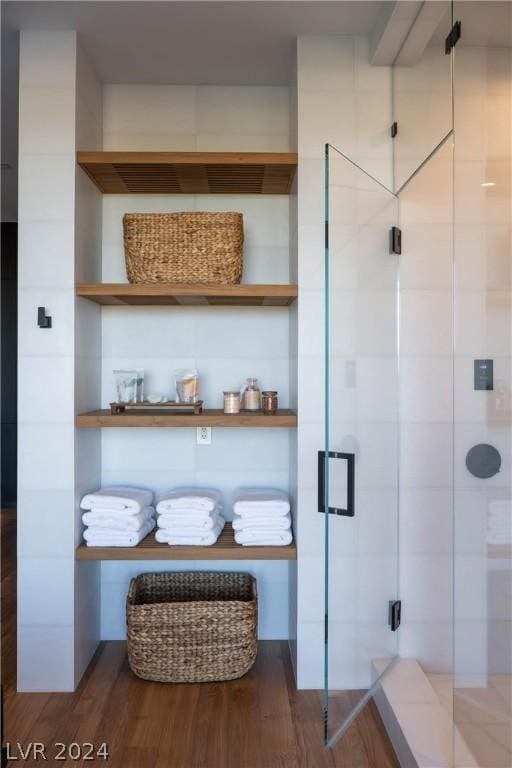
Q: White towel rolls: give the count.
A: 9